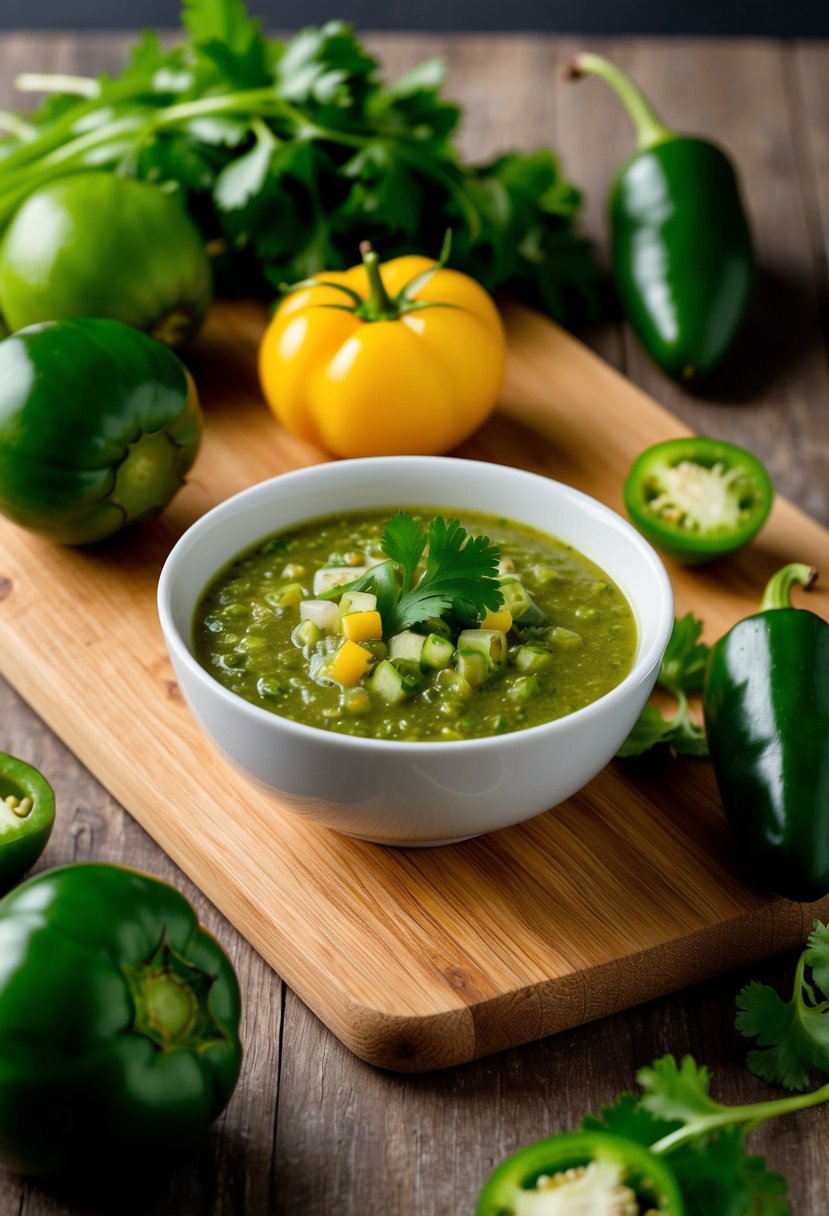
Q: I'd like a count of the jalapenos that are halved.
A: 3